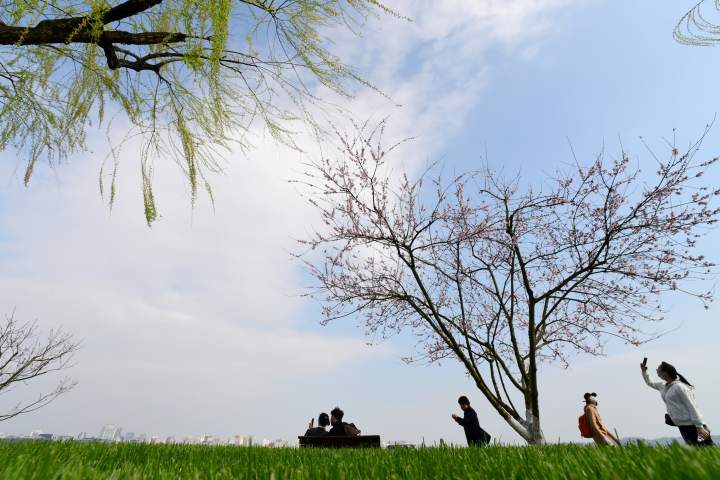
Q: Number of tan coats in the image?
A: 1